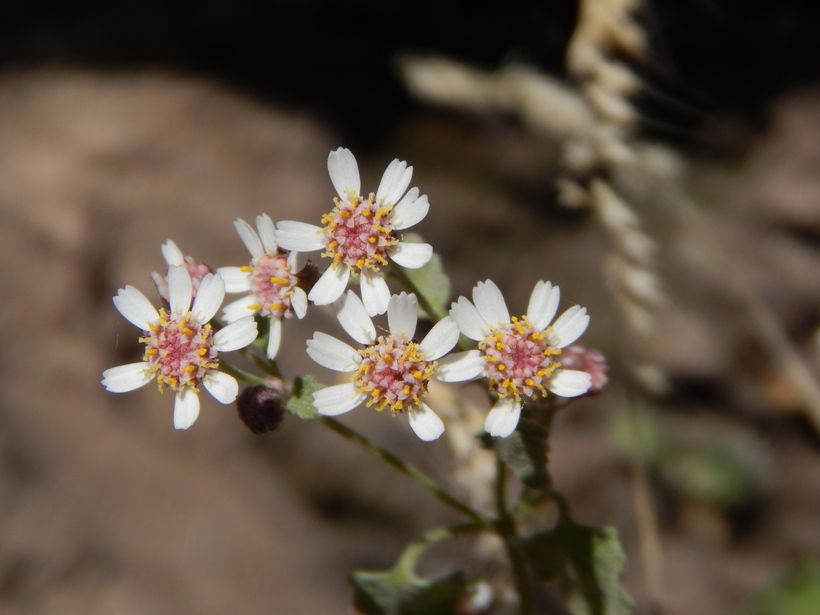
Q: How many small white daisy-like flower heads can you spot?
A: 6